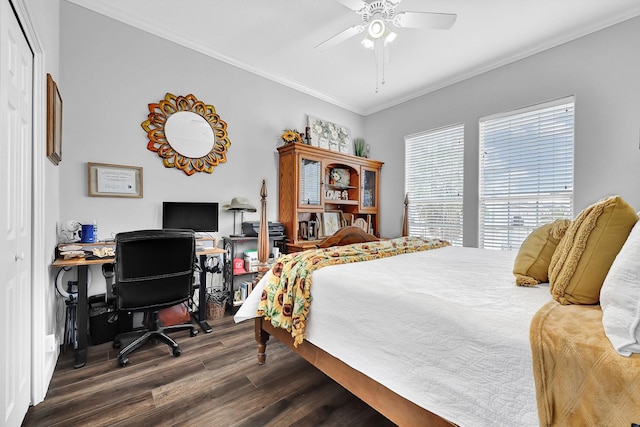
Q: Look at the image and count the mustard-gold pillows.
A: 2